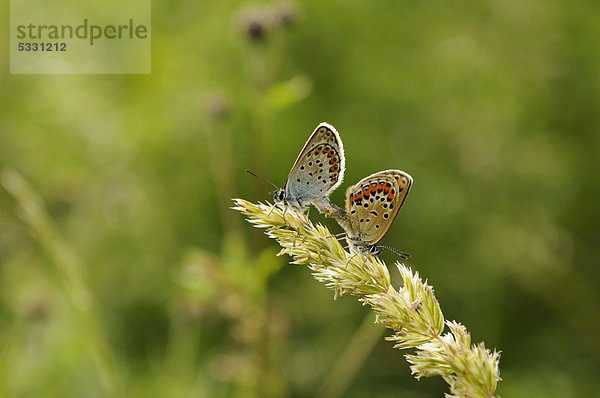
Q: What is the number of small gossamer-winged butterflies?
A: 2